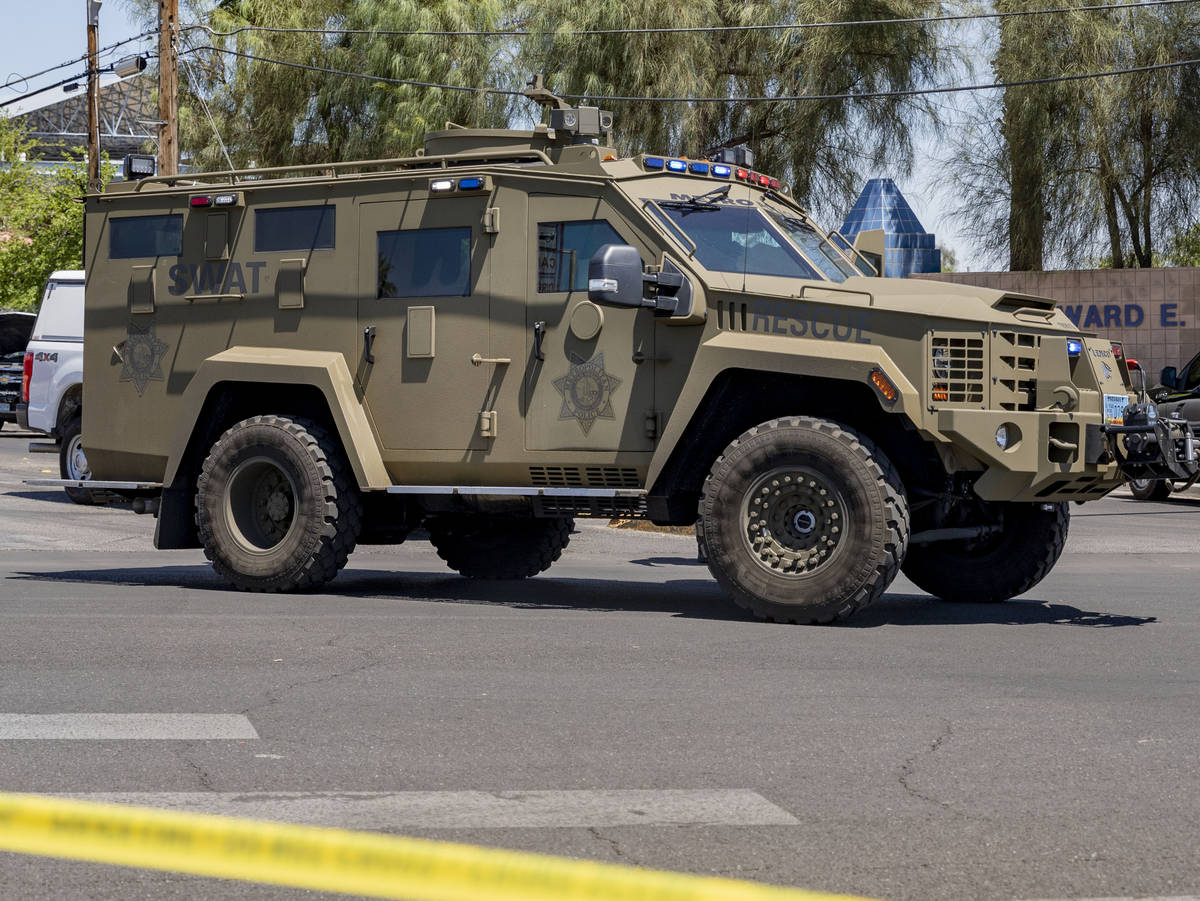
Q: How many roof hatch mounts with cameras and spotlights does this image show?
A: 1